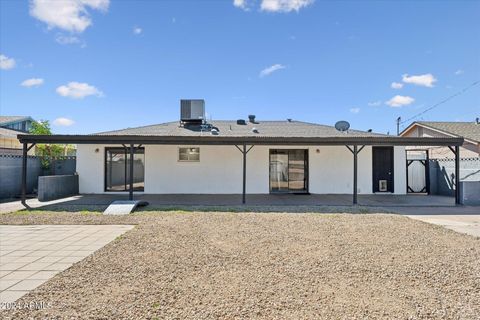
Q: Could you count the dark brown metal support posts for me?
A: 5